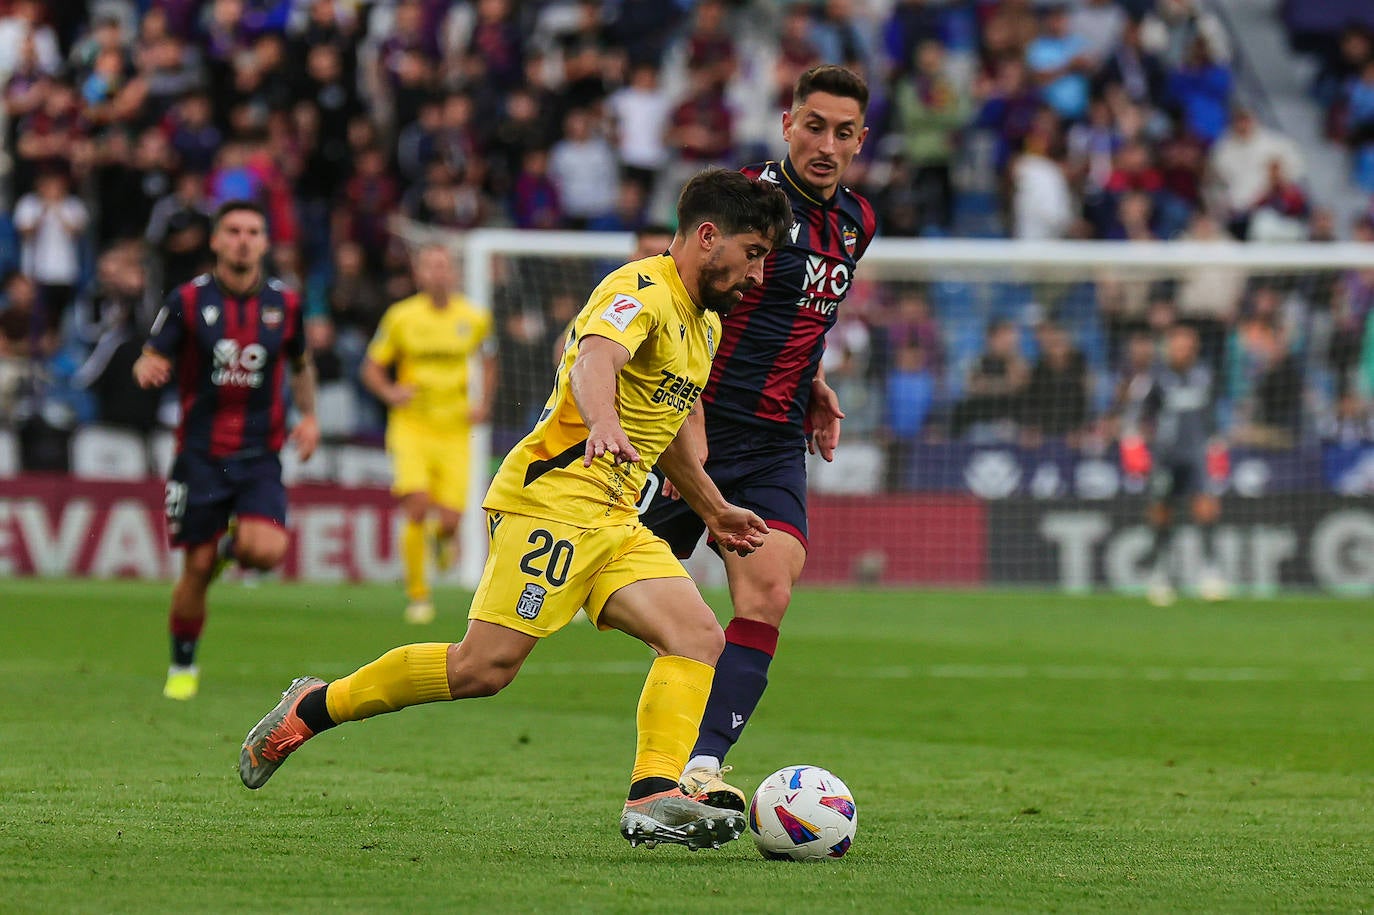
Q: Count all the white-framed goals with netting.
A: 1